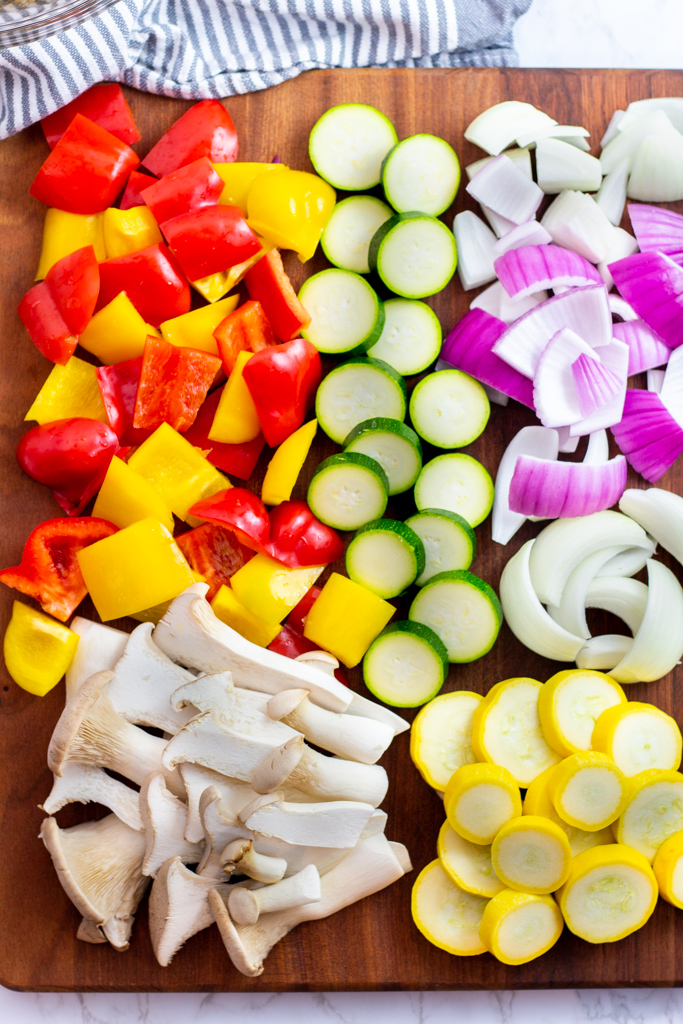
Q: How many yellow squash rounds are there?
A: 14